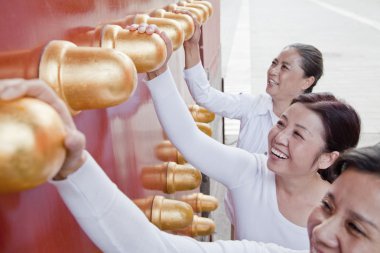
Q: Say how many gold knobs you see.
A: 15